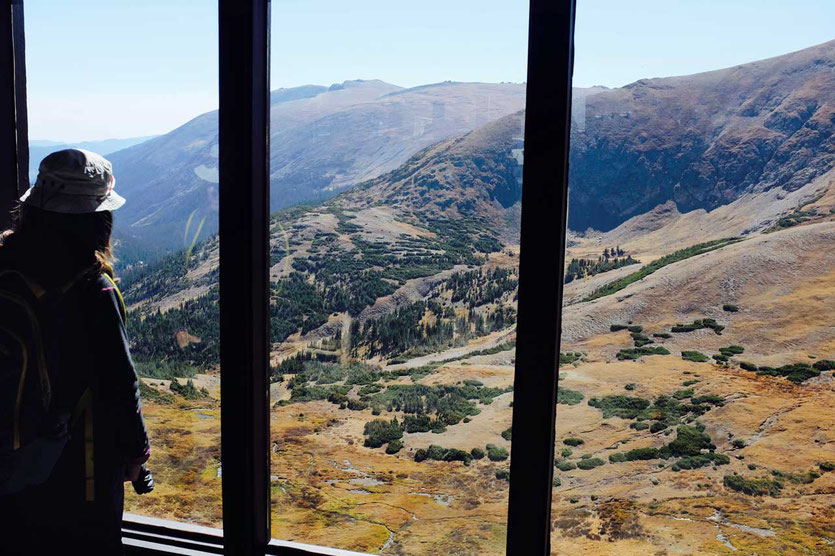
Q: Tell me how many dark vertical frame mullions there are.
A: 3